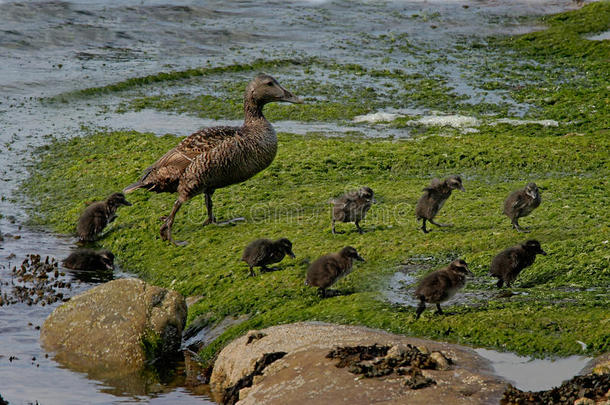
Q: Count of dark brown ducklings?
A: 9